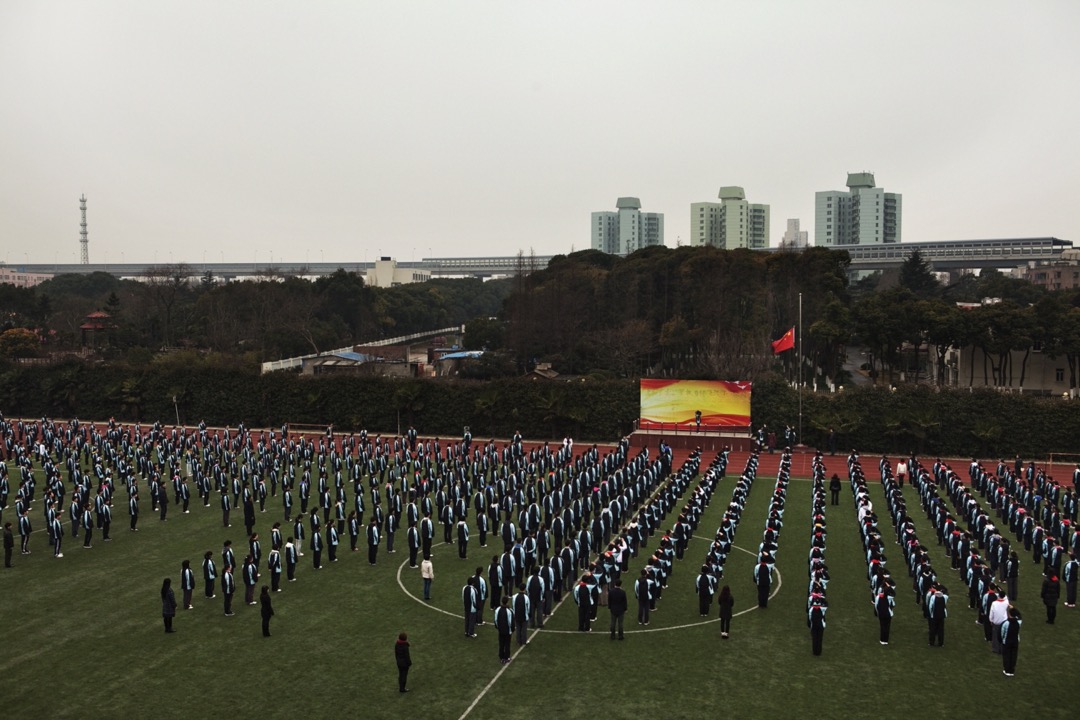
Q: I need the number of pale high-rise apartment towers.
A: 3